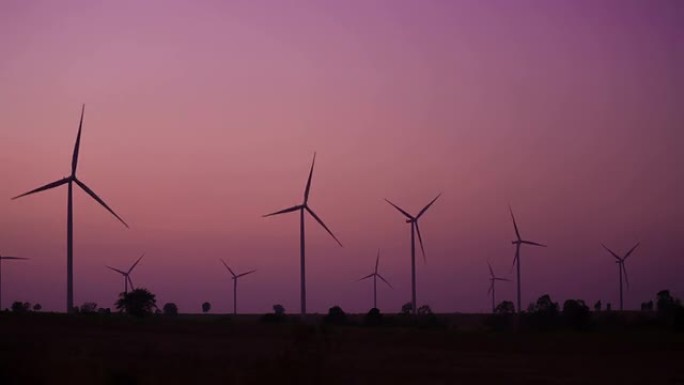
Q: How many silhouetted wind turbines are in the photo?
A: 10